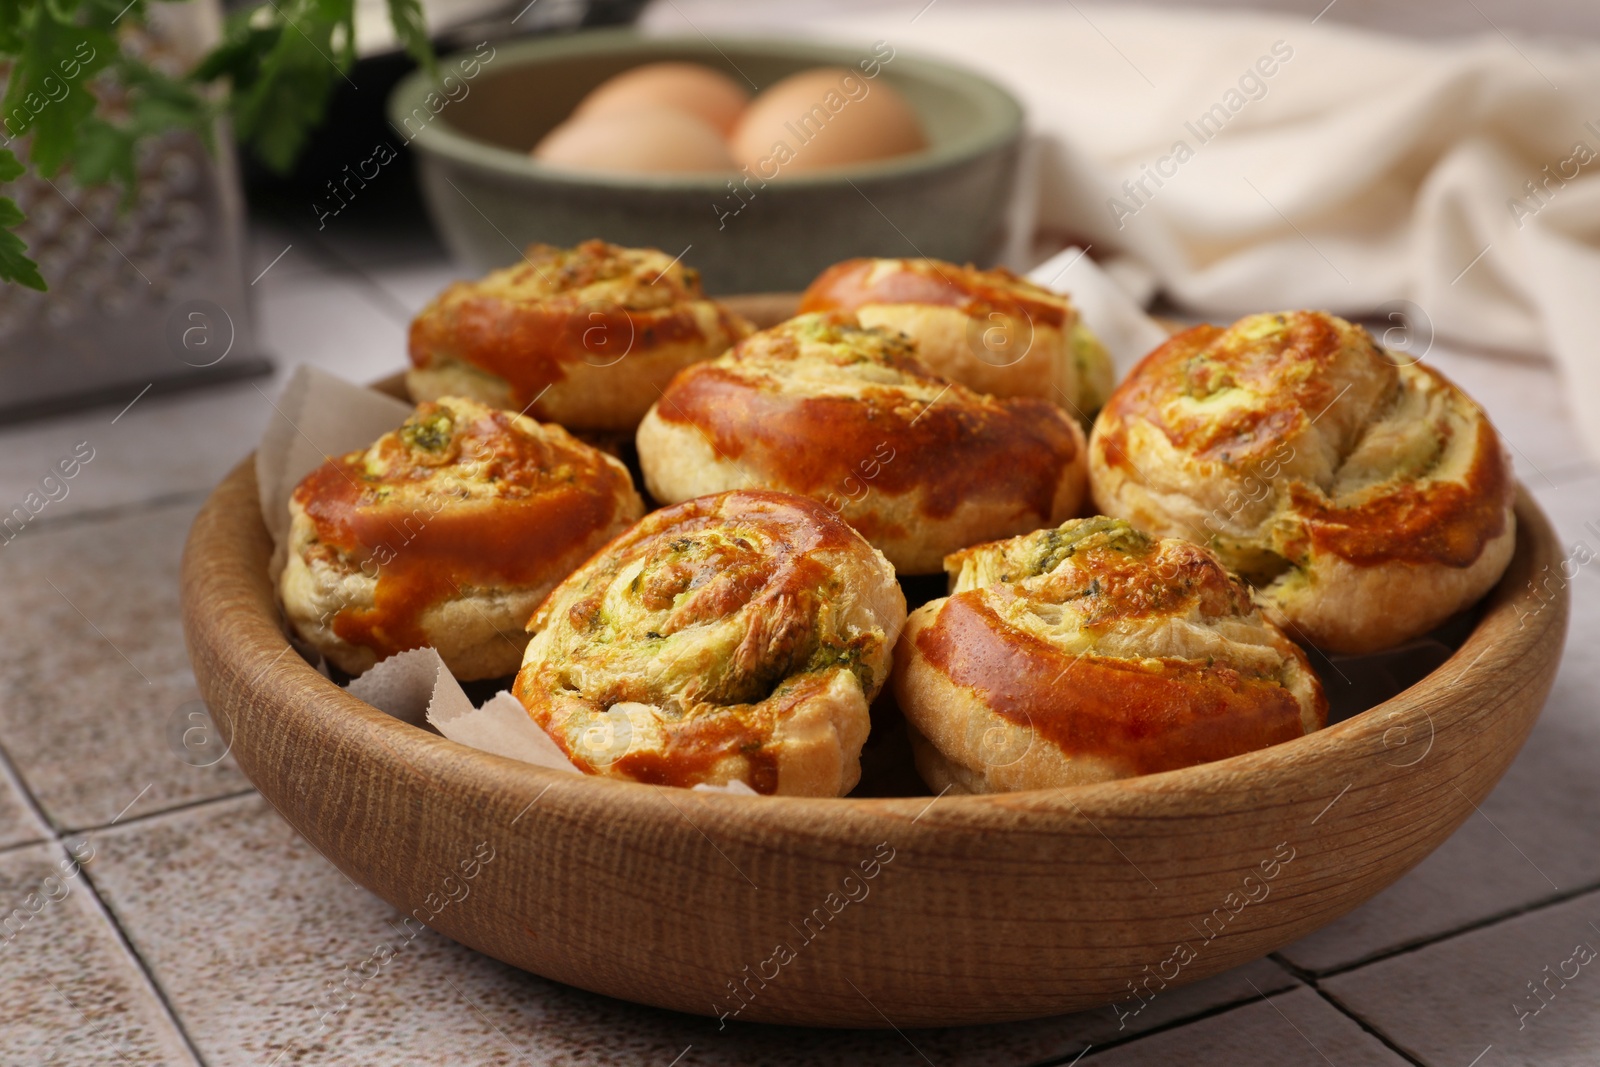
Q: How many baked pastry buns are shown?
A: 7